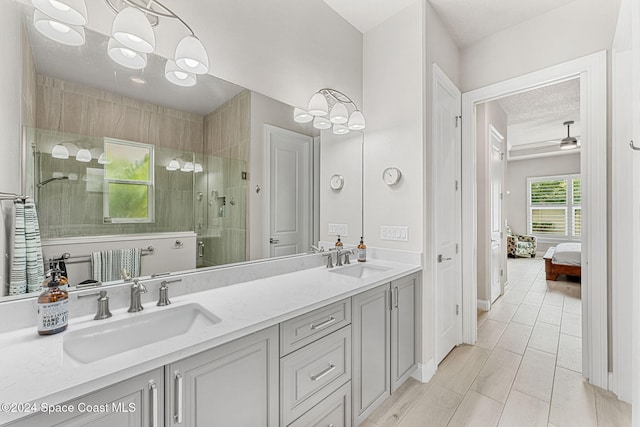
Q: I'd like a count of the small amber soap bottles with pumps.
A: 2